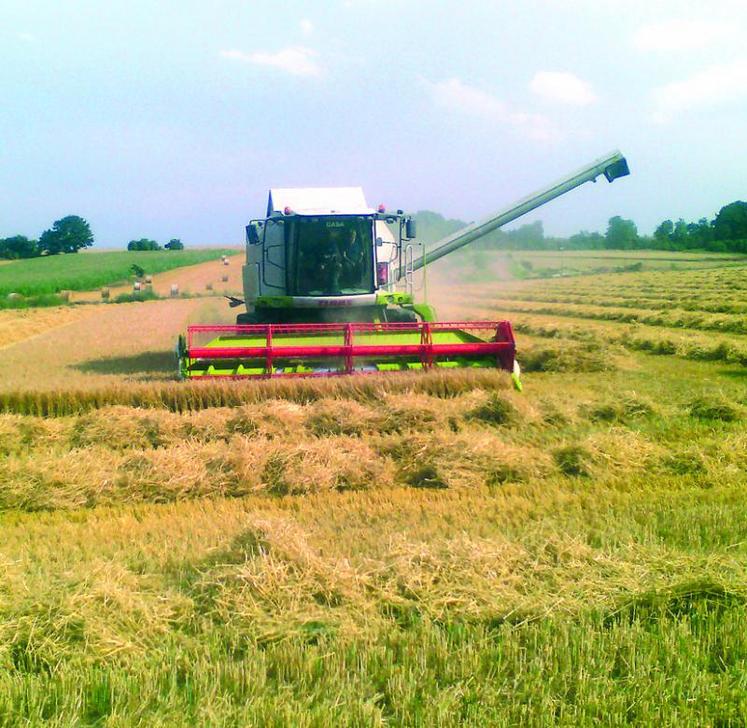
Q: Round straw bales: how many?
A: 10